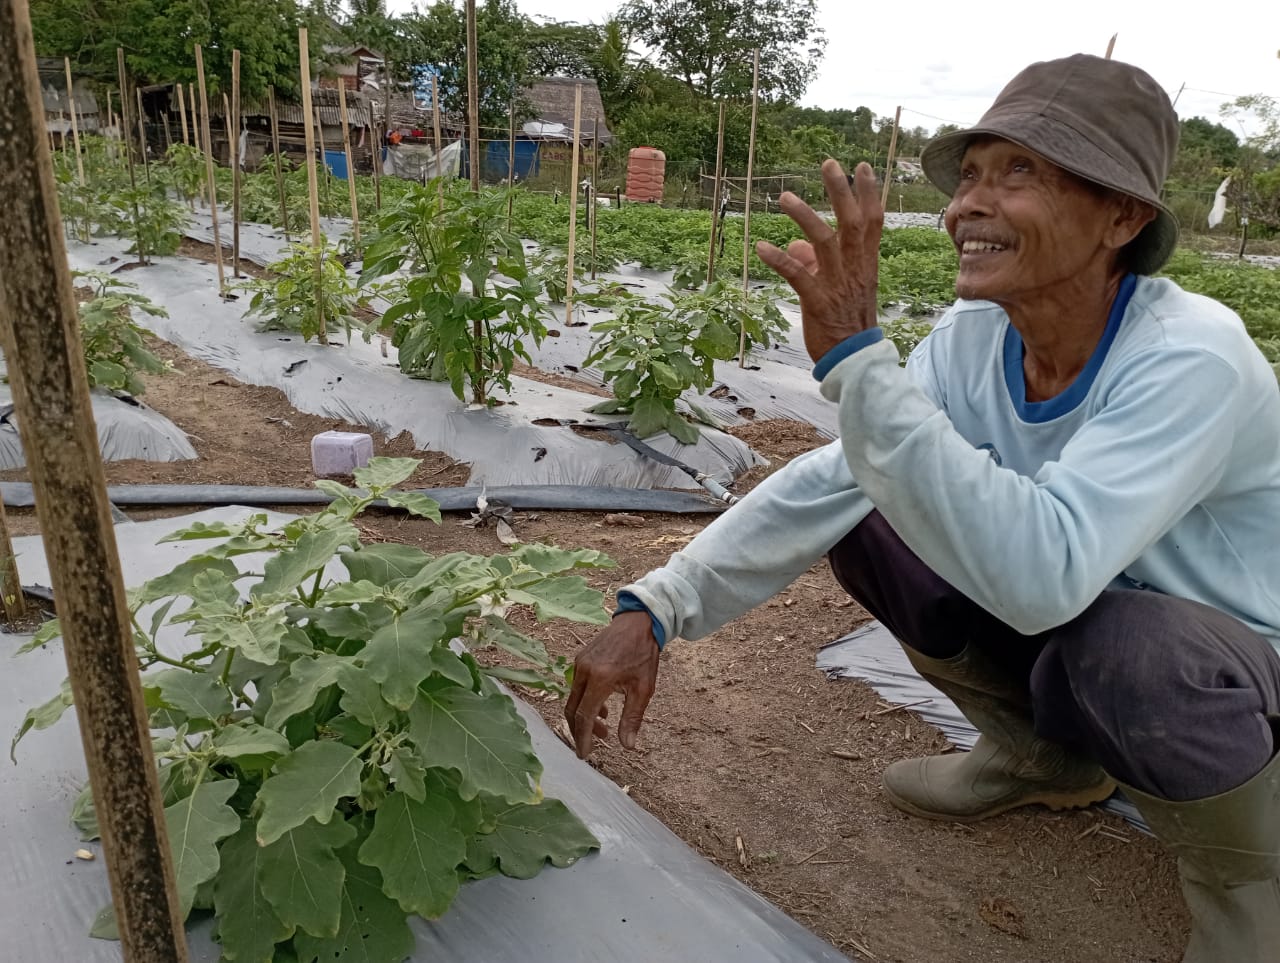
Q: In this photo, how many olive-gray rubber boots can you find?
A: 2